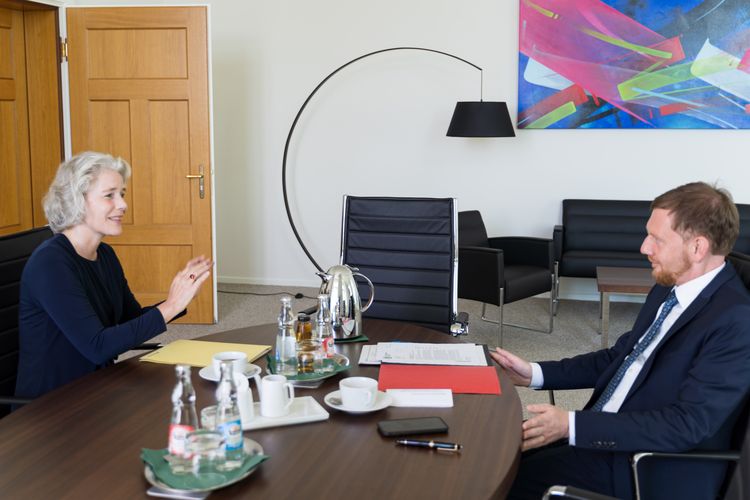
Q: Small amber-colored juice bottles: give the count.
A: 1